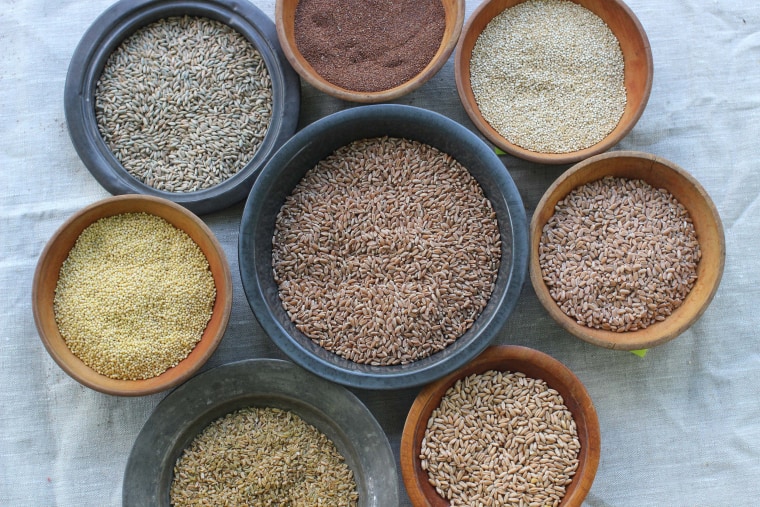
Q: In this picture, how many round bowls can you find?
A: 8